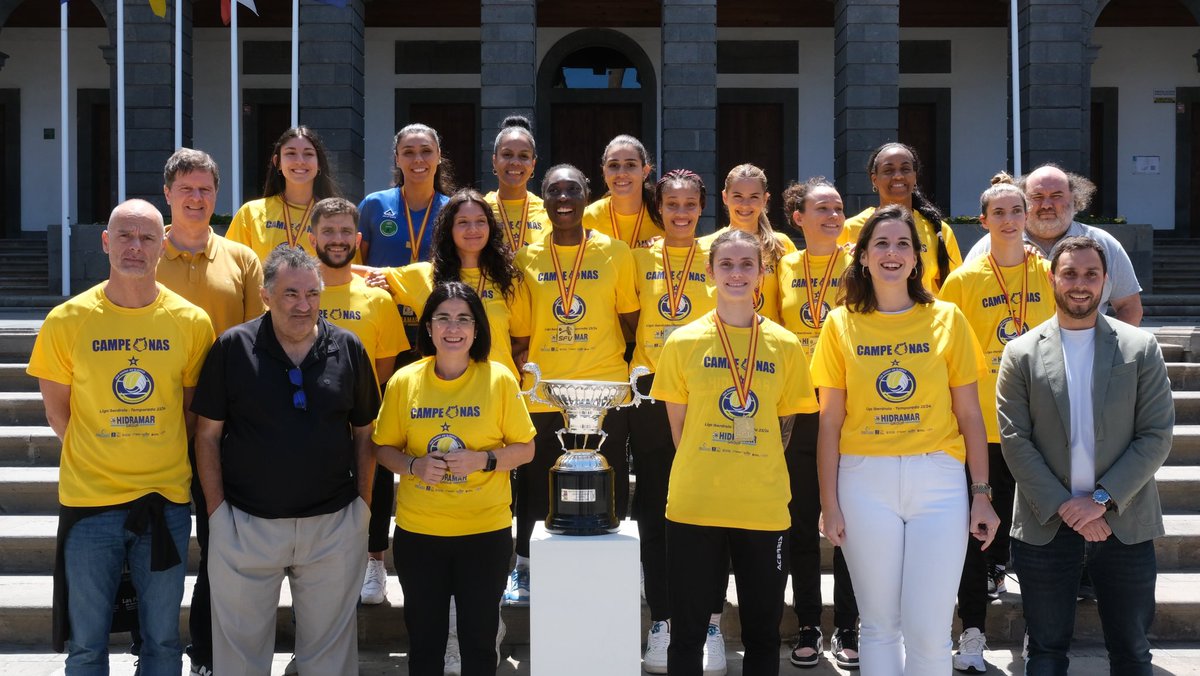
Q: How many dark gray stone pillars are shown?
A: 6